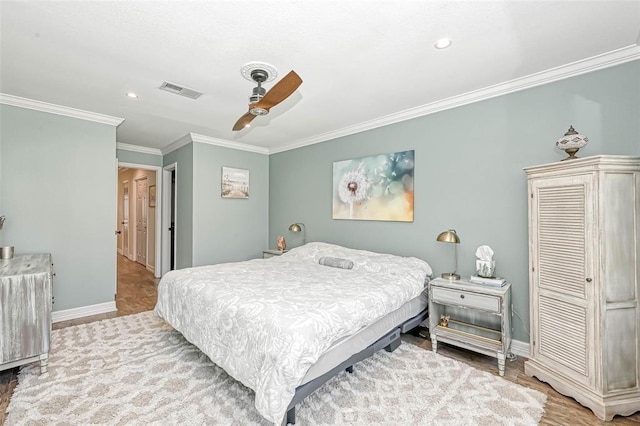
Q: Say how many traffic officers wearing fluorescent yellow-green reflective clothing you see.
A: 0